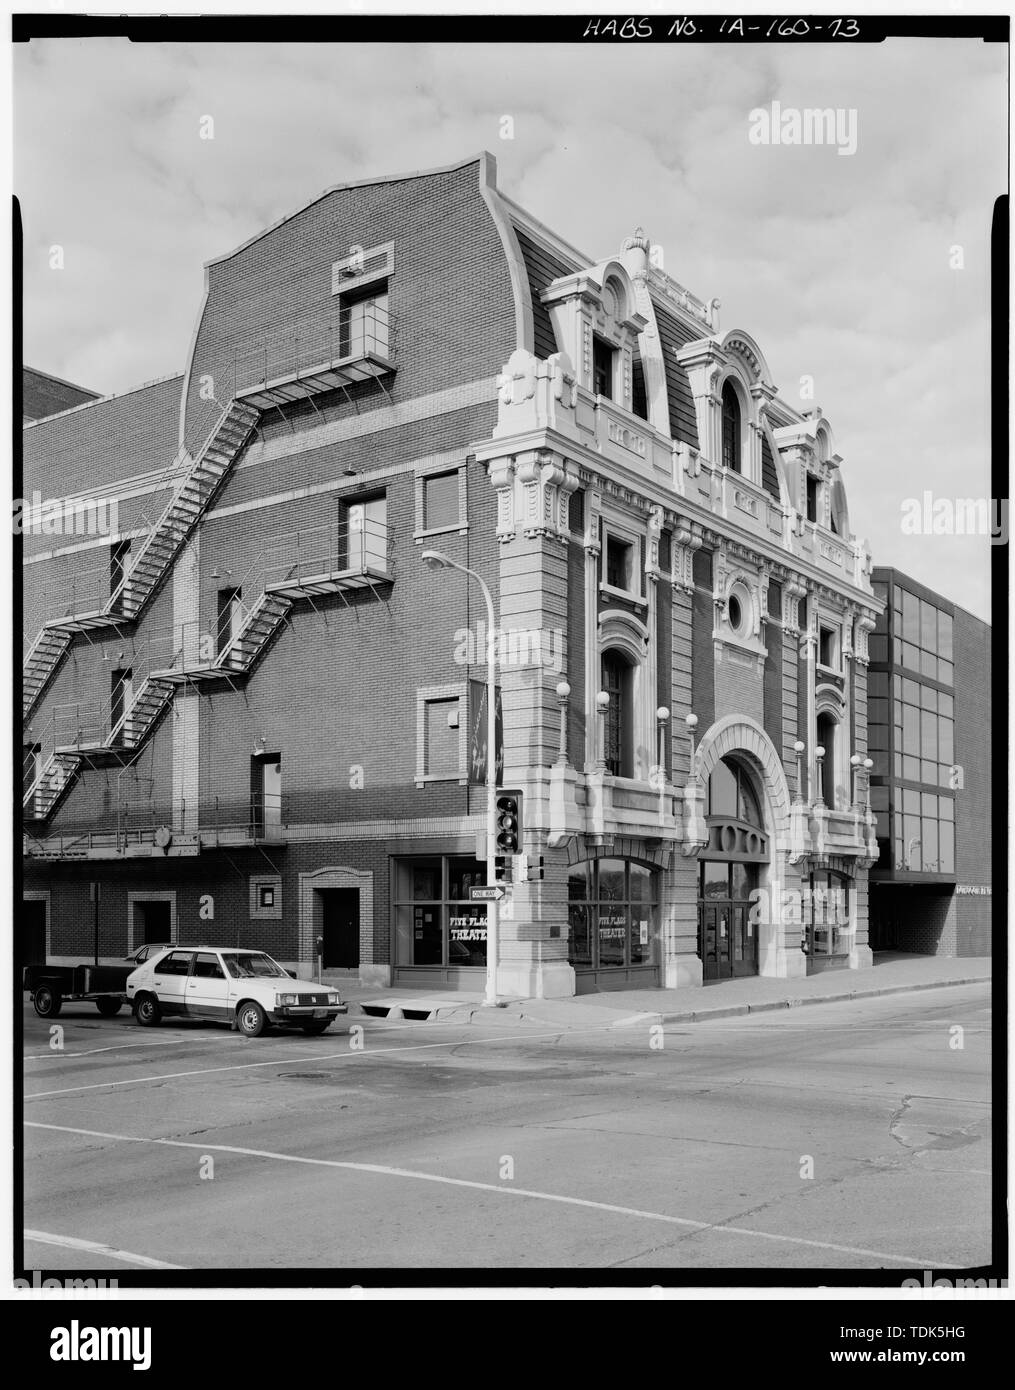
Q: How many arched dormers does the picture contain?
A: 3